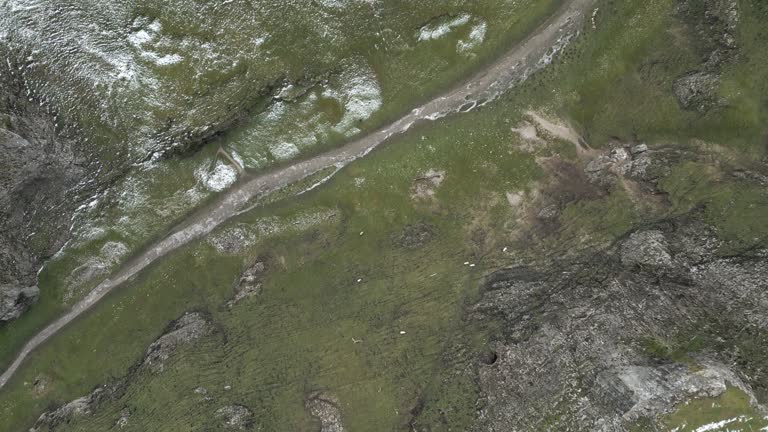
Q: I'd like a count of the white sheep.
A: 6